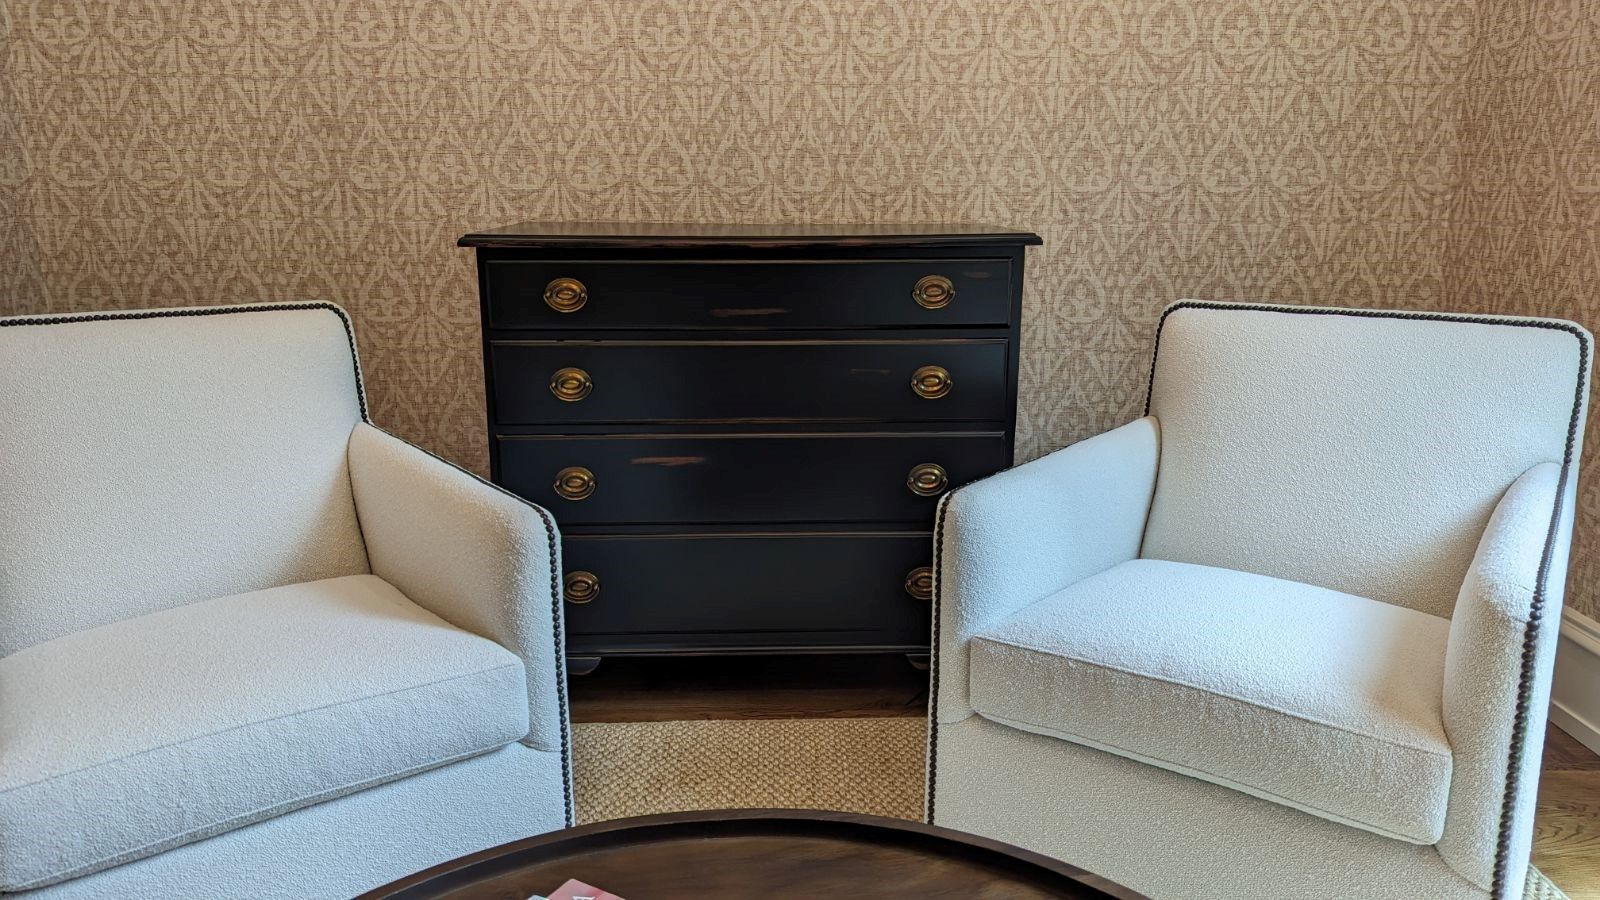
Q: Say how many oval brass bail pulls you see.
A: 8